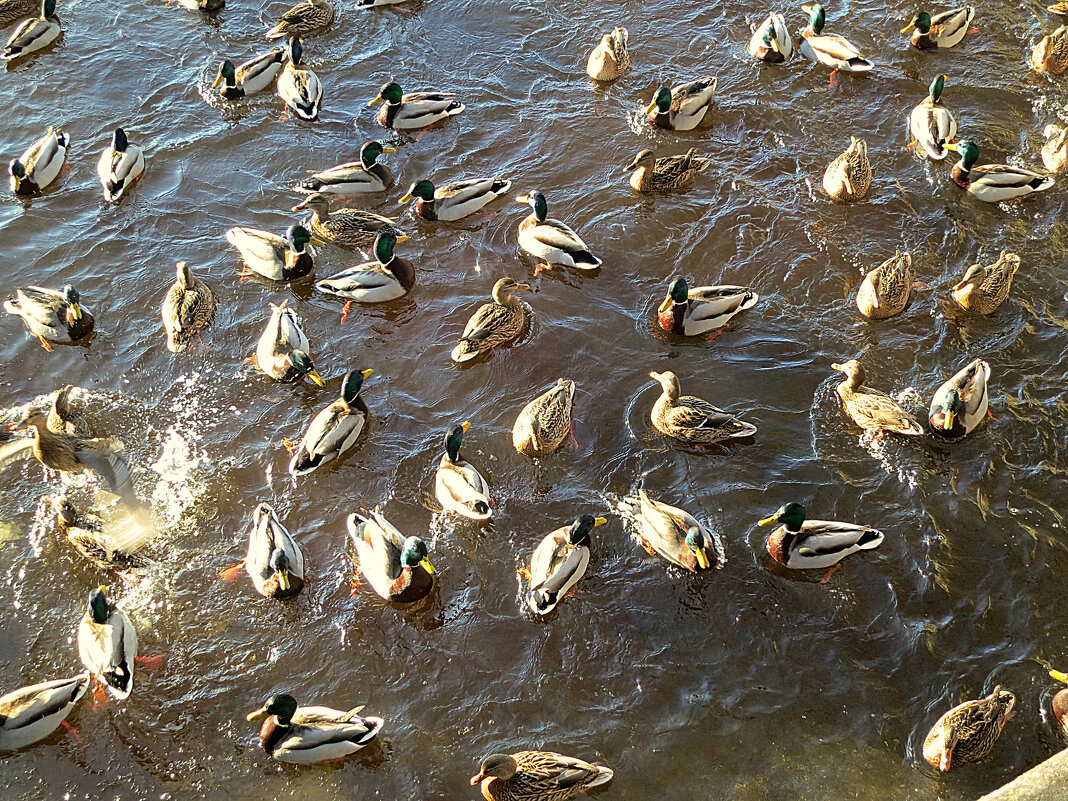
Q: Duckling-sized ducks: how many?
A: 0